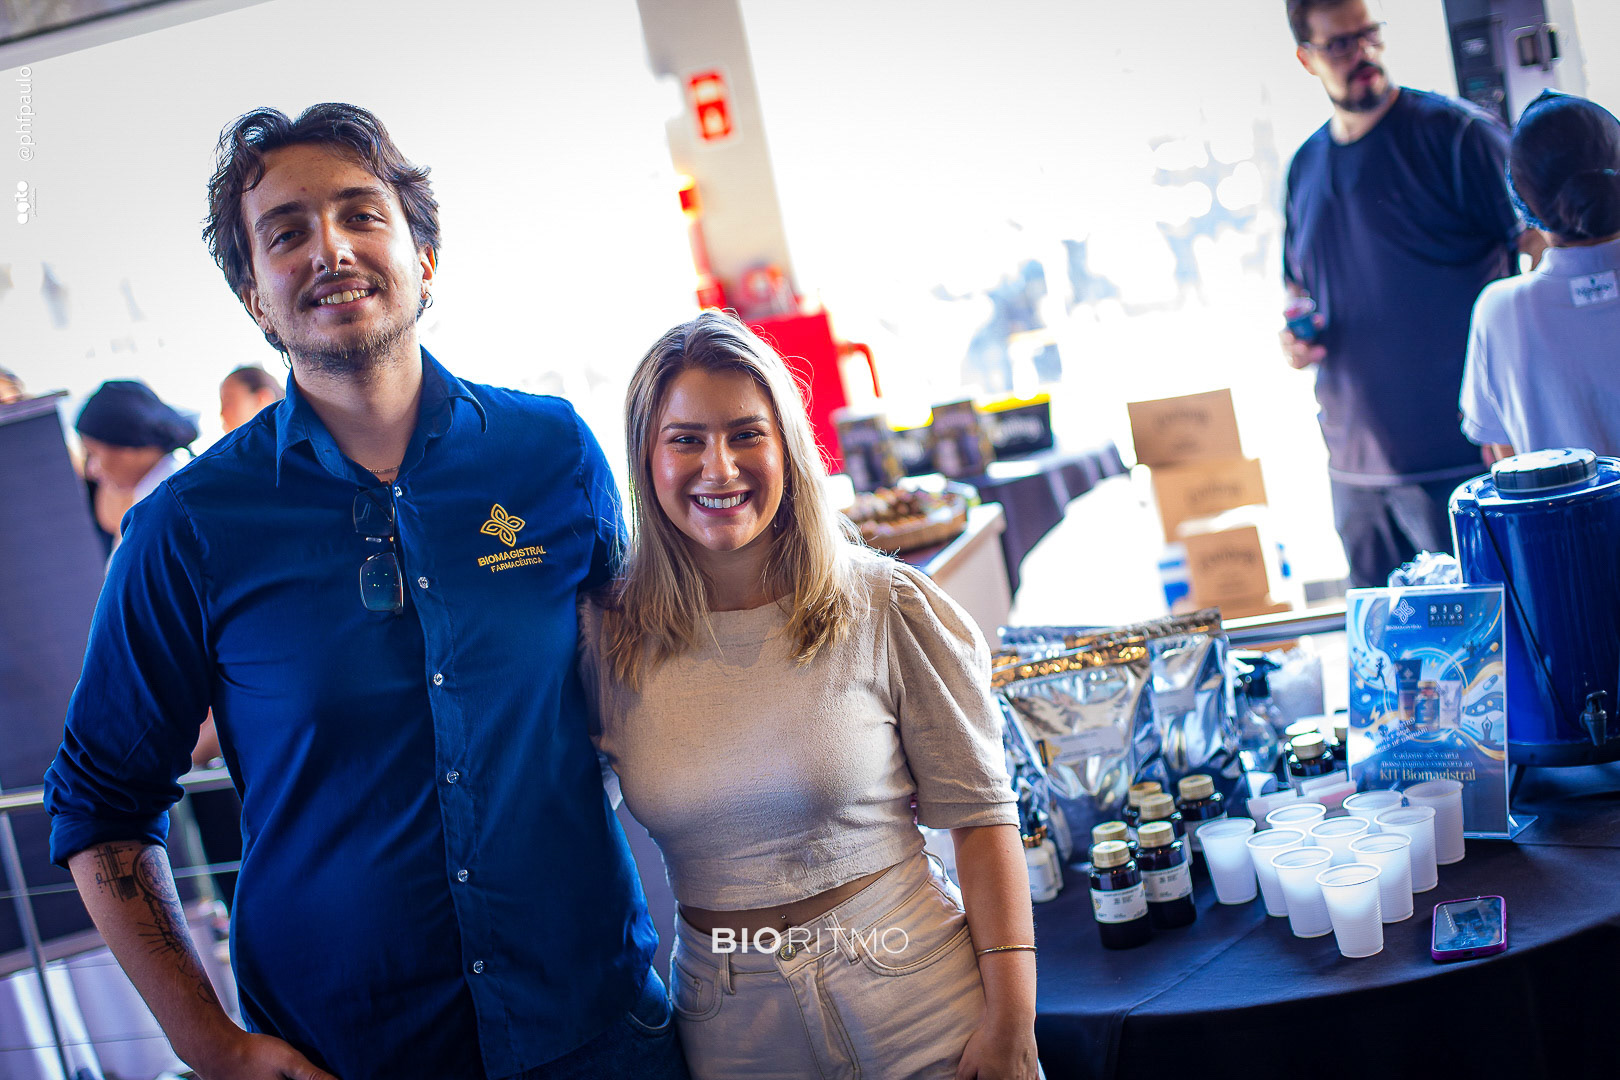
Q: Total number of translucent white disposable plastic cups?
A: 10